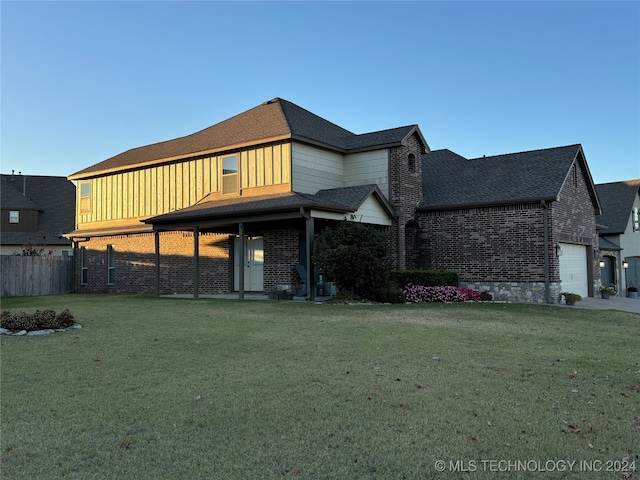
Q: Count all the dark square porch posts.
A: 4